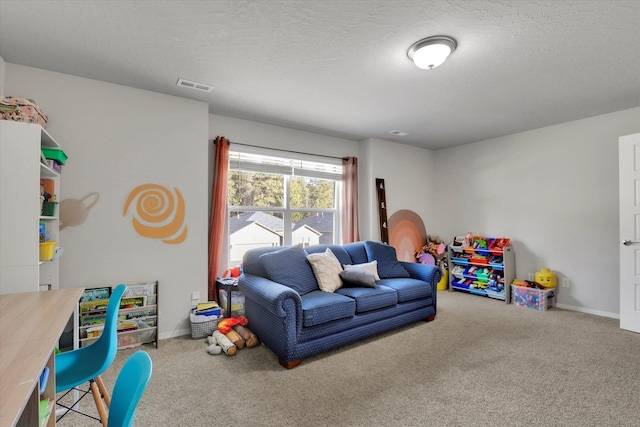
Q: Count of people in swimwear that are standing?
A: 0